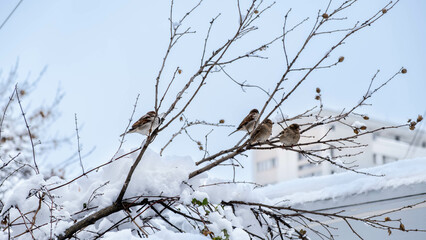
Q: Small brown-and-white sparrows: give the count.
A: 4